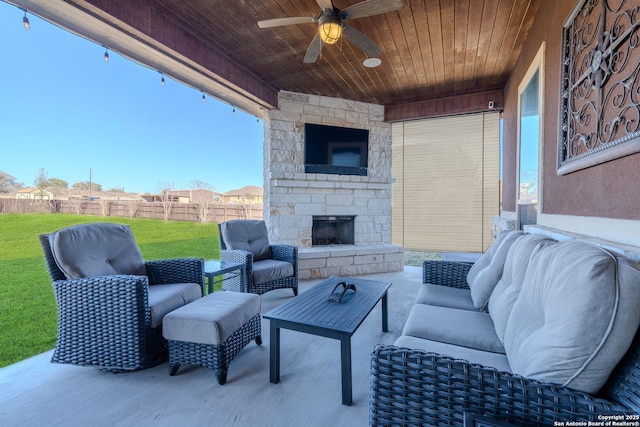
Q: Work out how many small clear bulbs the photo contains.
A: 6